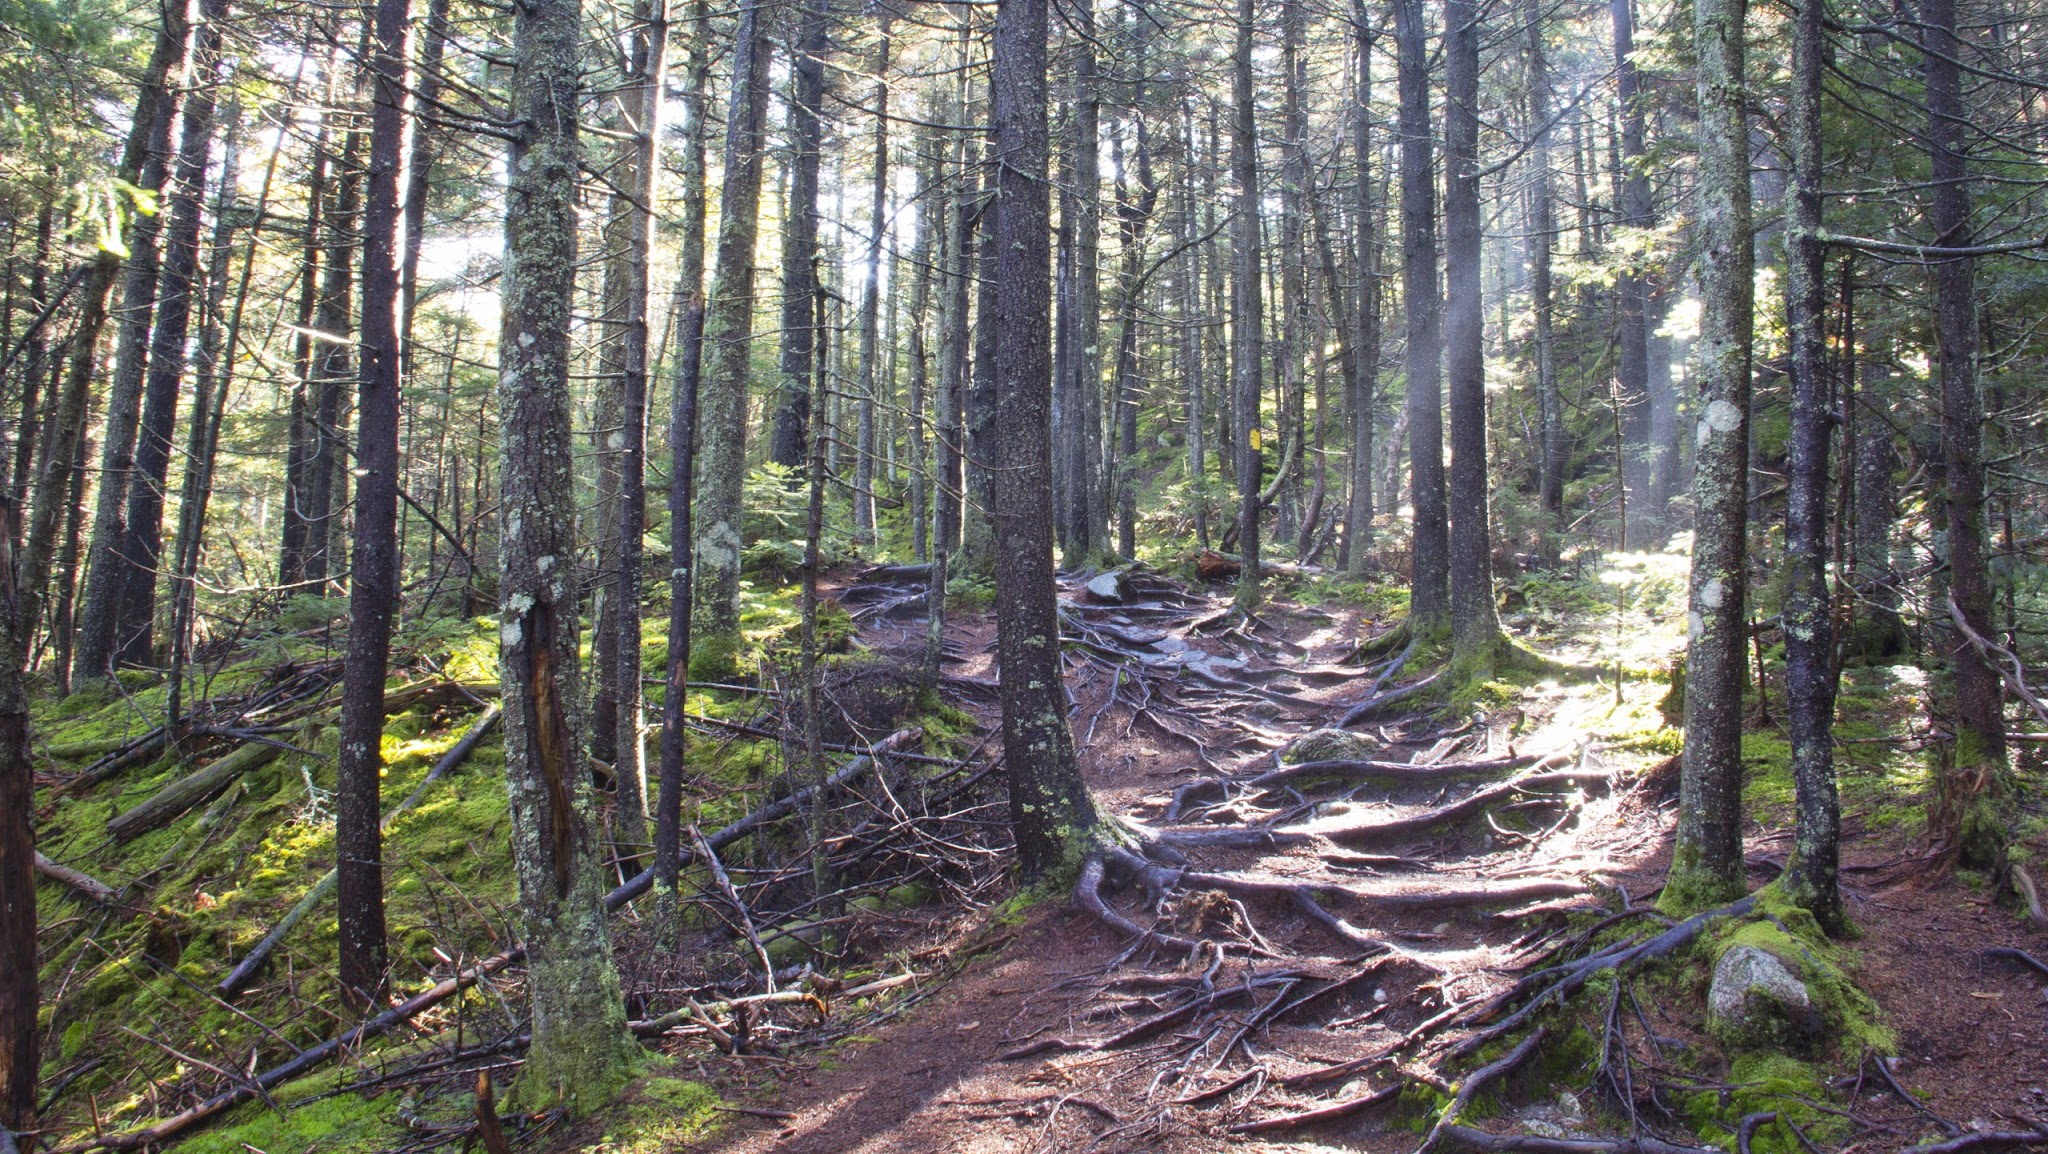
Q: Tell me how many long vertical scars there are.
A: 1